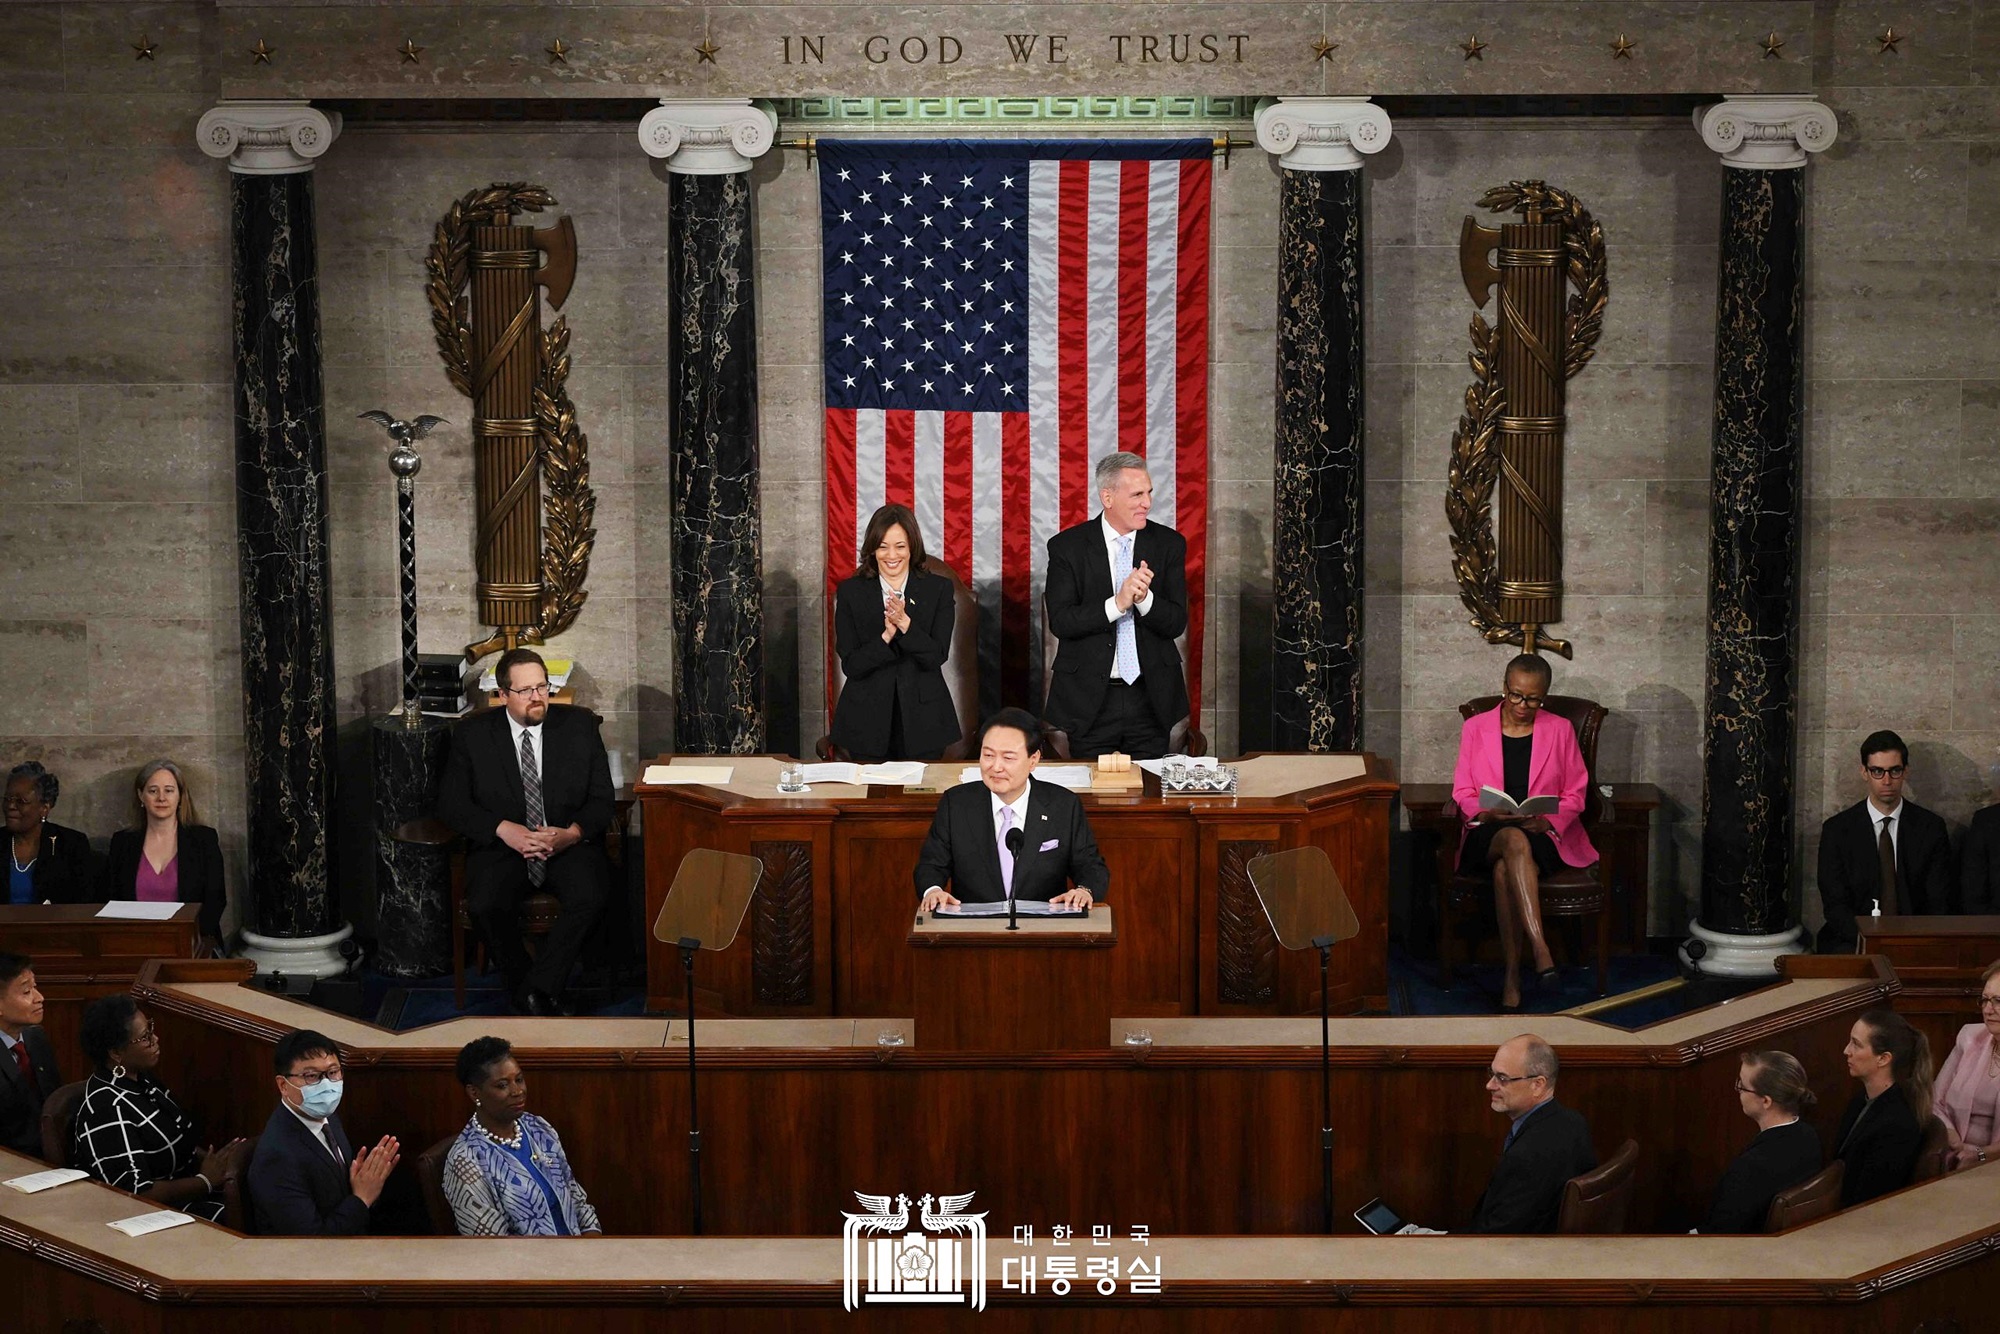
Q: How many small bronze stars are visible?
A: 10